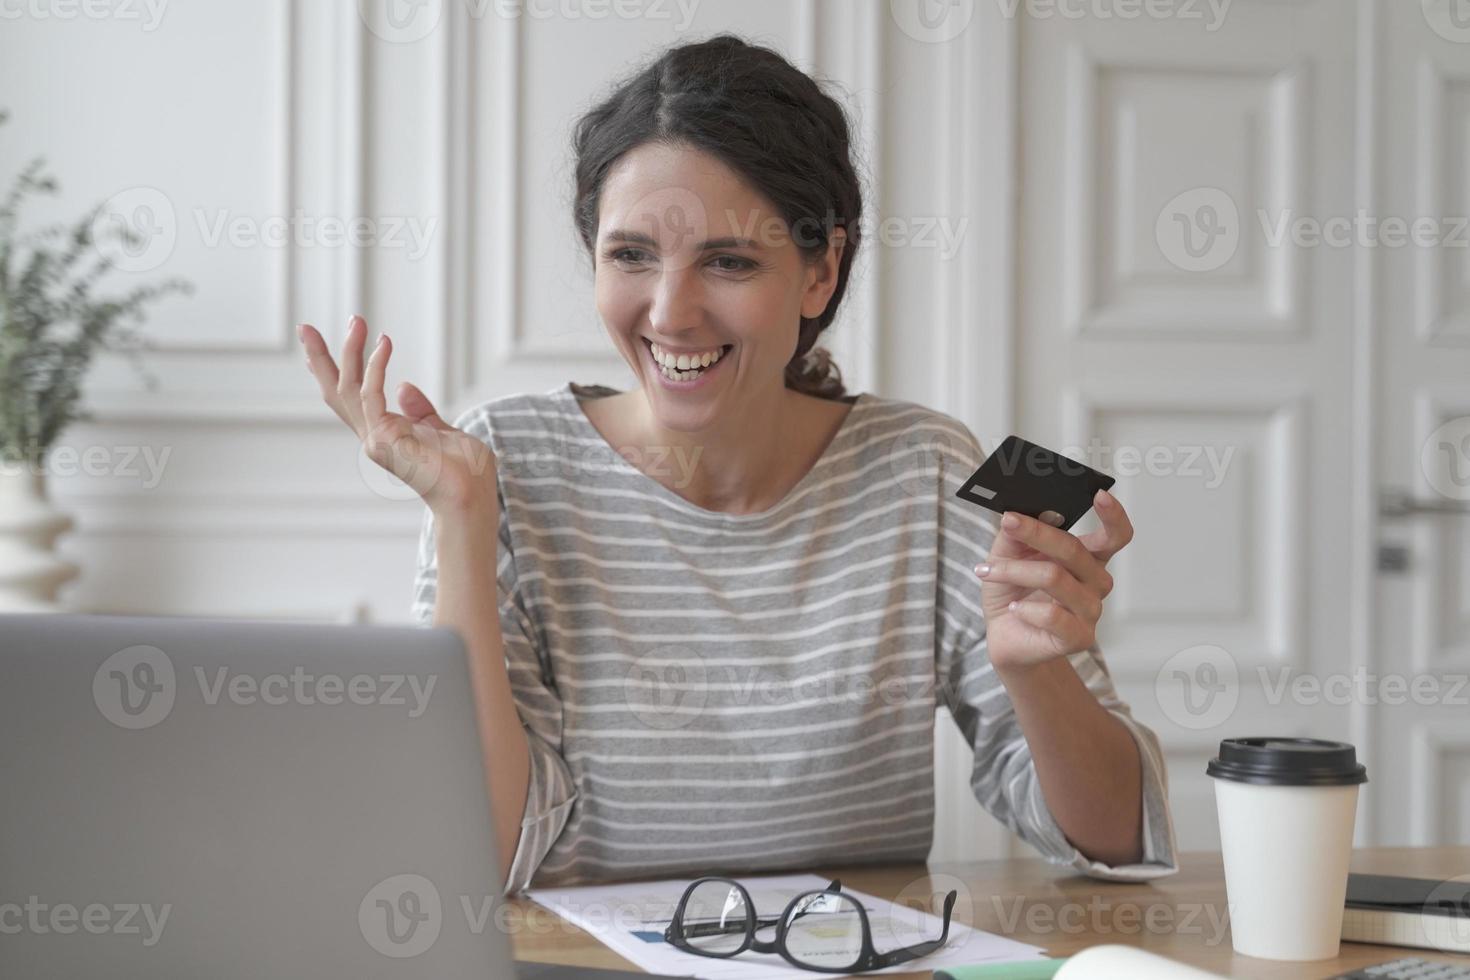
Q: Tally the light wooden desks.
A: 1